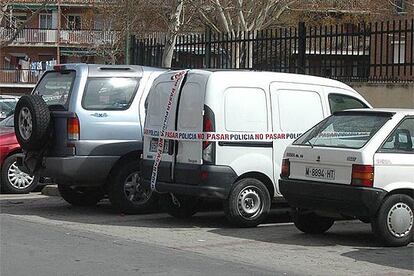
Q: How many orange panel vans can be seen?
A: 0